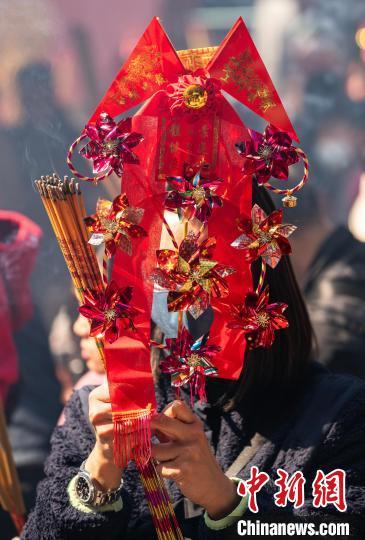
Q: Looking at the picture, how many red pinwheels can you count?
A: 9